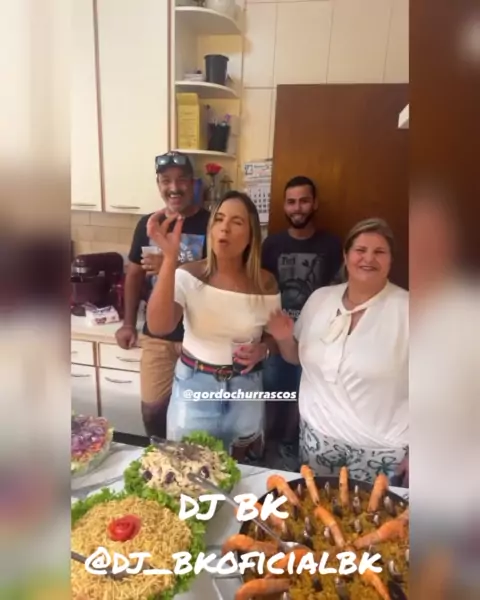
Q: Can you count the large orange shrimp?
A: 11